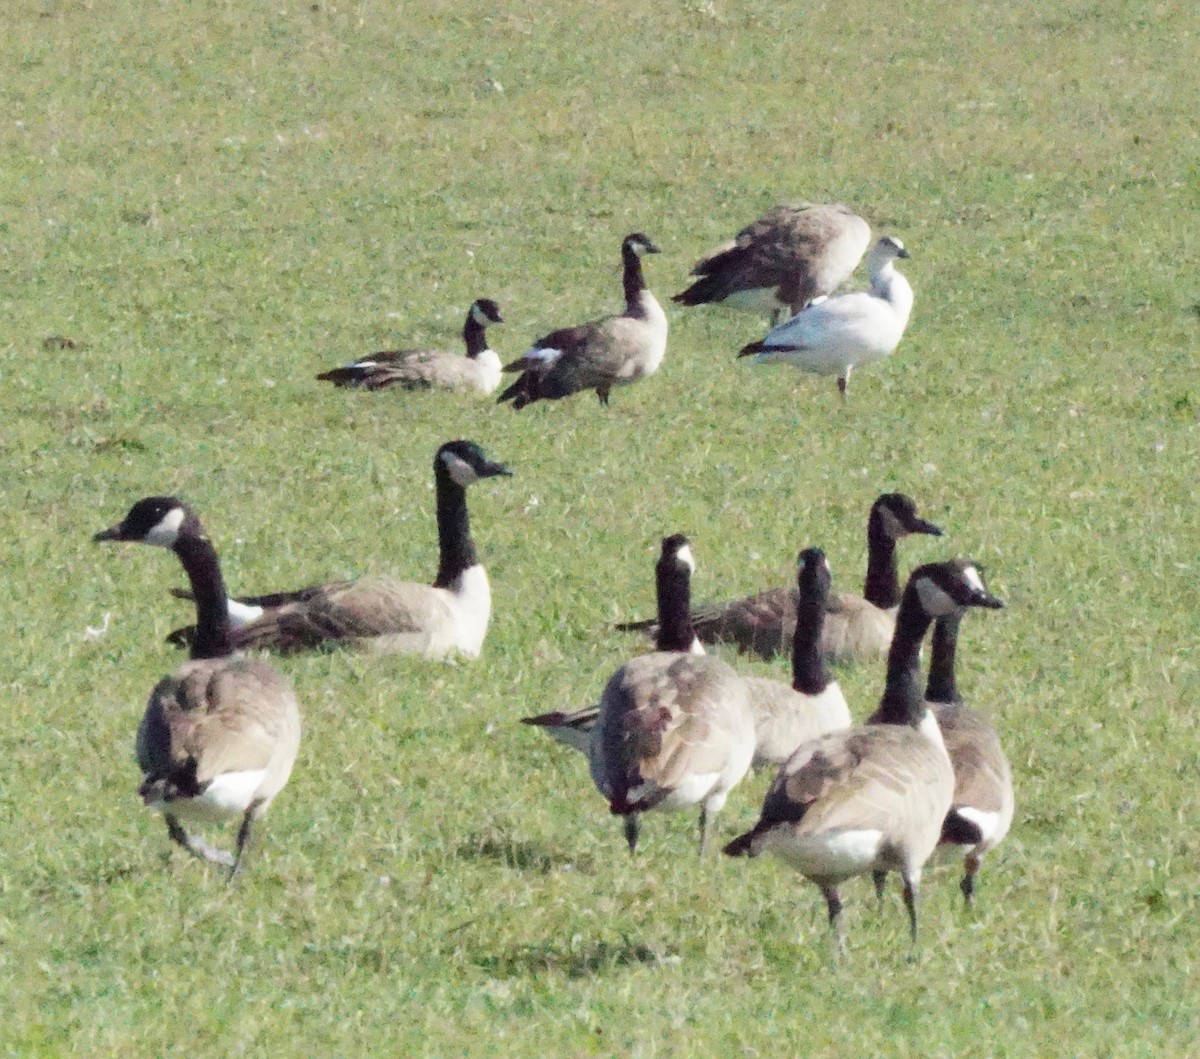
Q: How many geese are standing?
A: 7